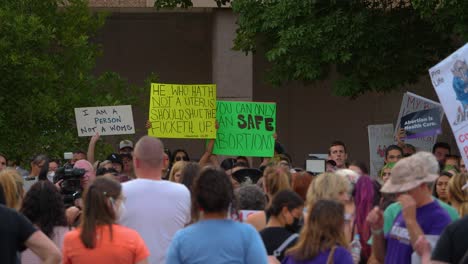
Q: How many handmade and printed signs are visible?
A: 7